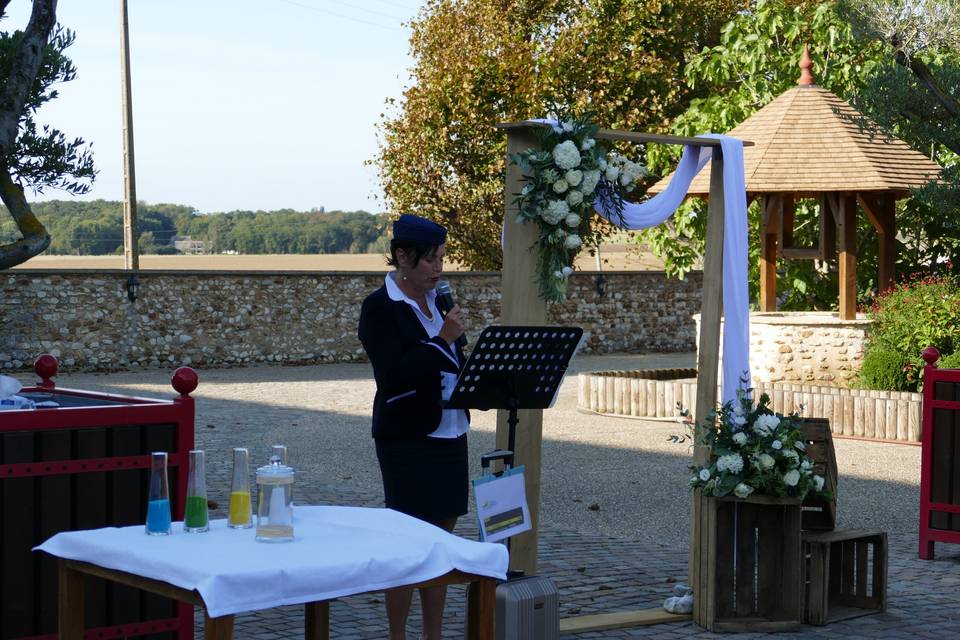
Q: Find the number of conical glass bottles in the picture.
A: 4